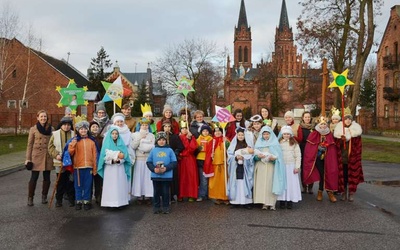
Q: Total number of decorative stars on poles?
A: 5